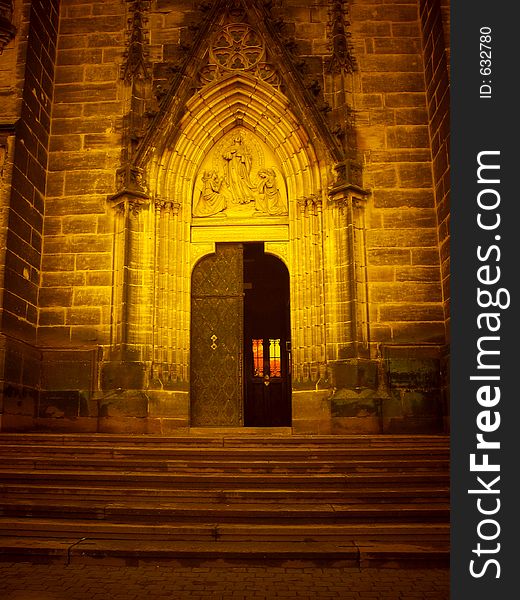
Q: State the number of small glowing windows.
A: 2